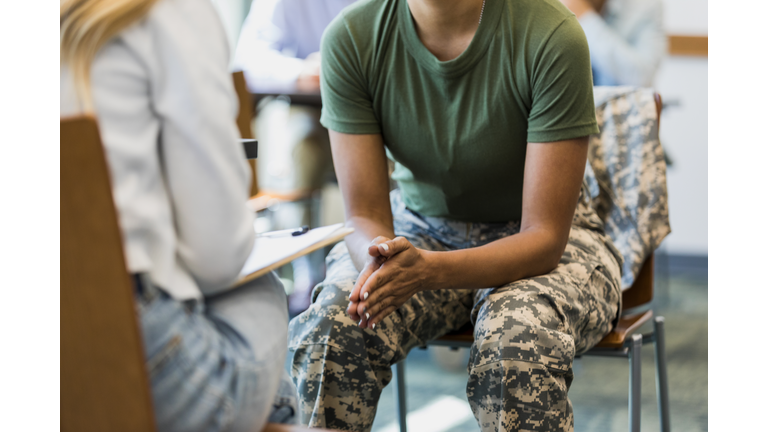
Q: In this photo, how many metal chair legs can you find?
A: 3